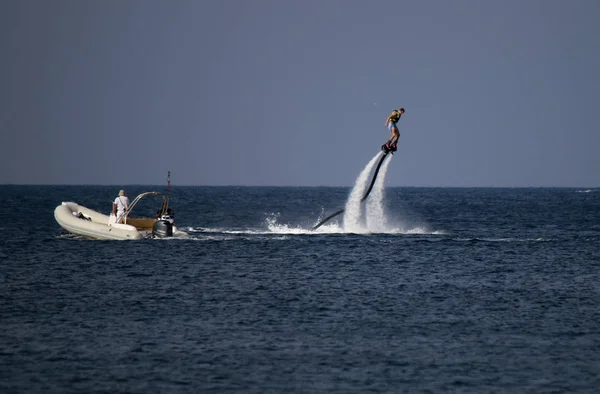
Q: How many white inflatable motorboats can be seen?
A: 1